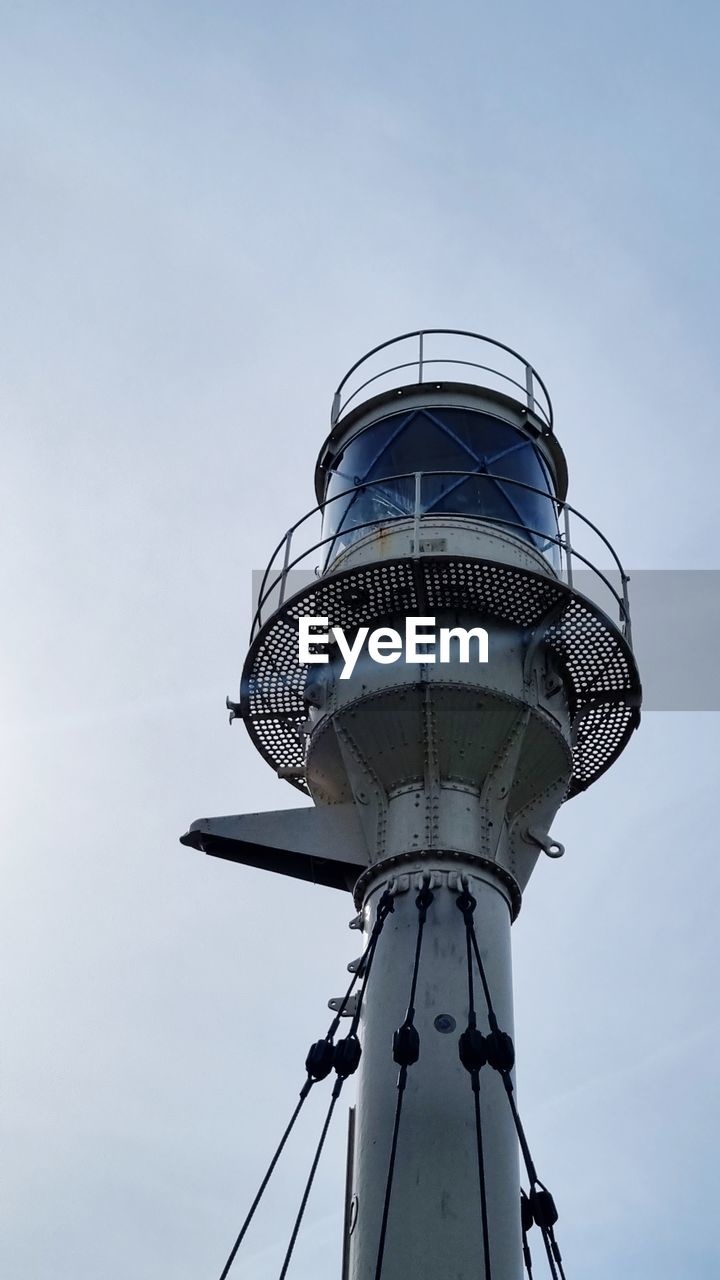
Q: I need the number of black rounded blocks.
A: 7